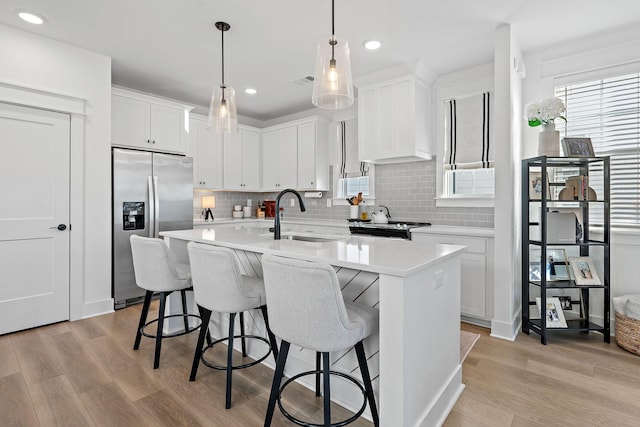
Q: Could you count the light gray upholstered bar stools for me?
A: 3